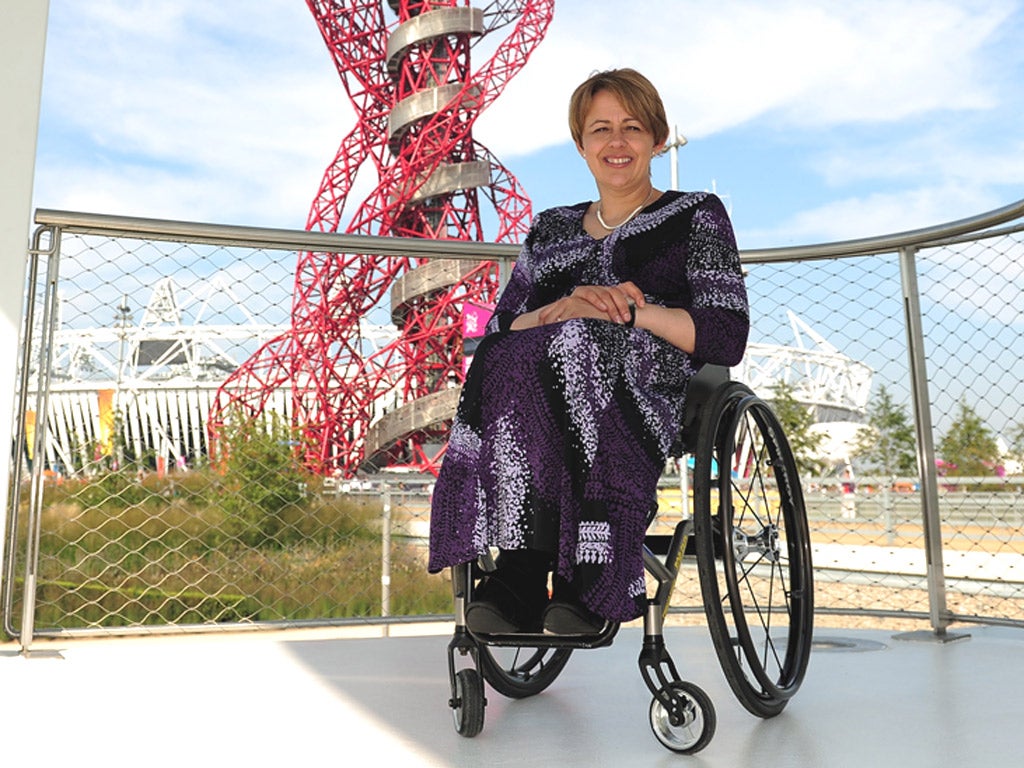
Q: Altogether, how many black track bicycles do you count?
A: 0